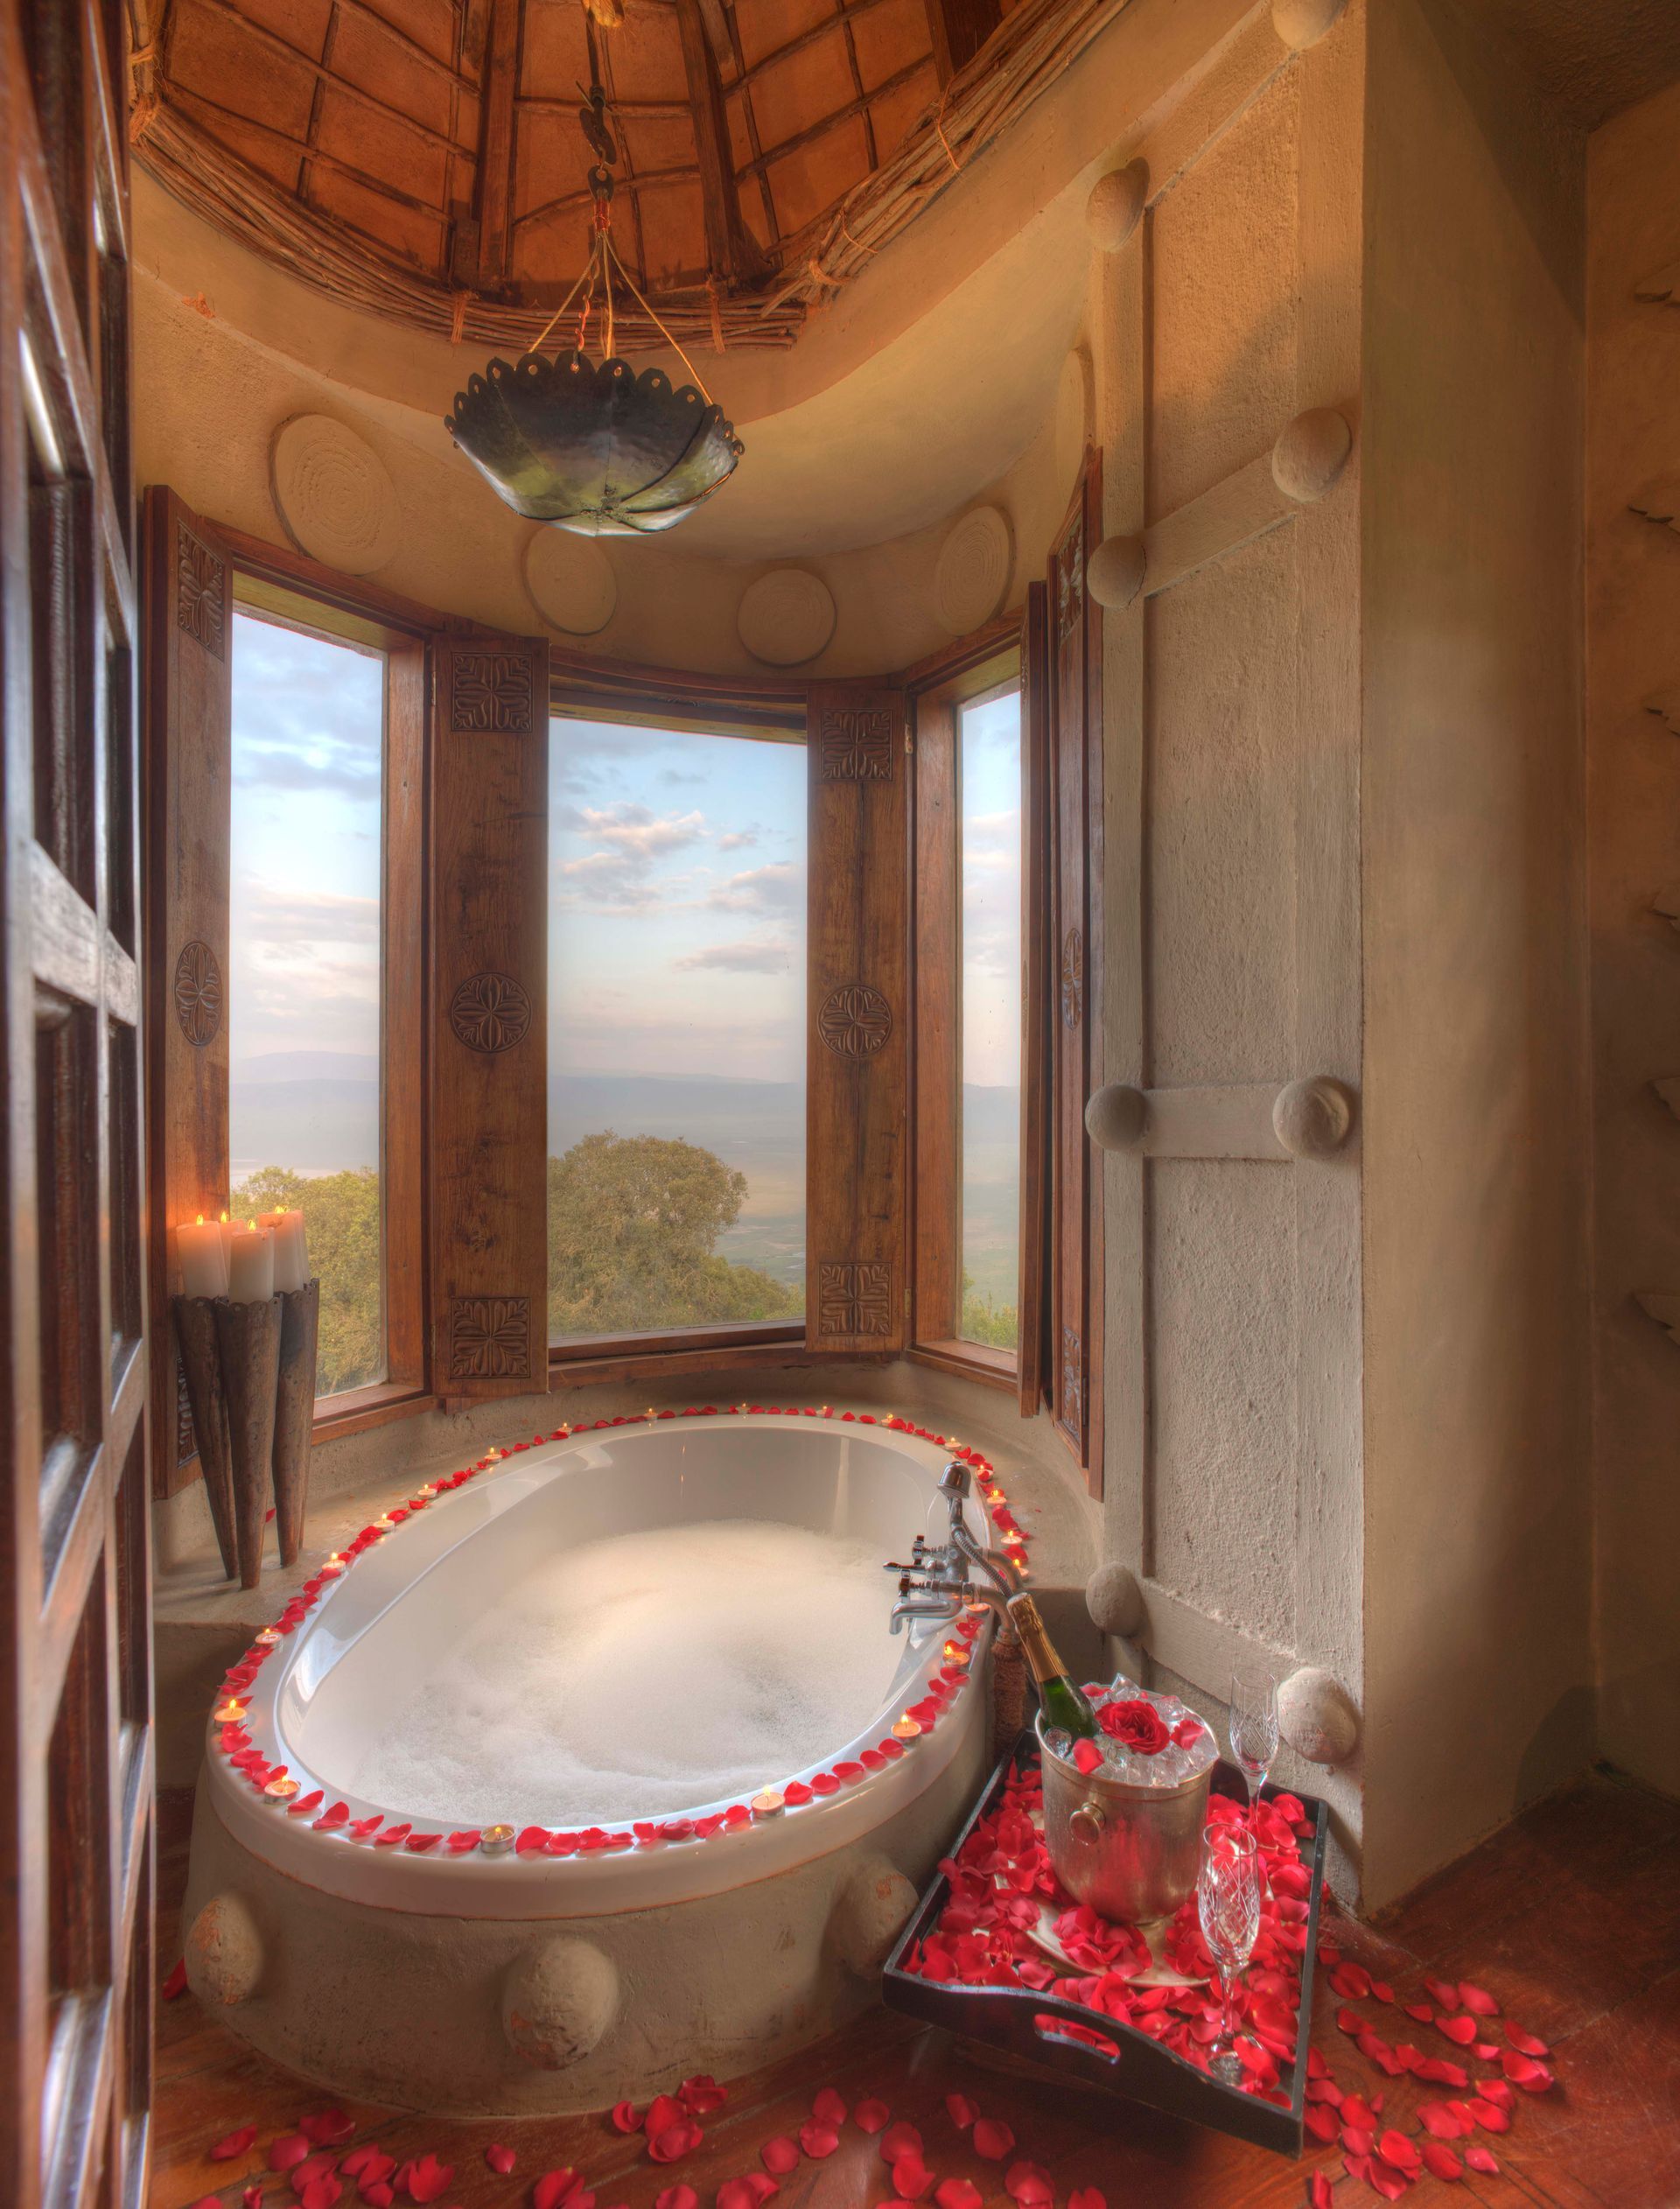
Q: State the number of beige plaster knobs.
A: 11